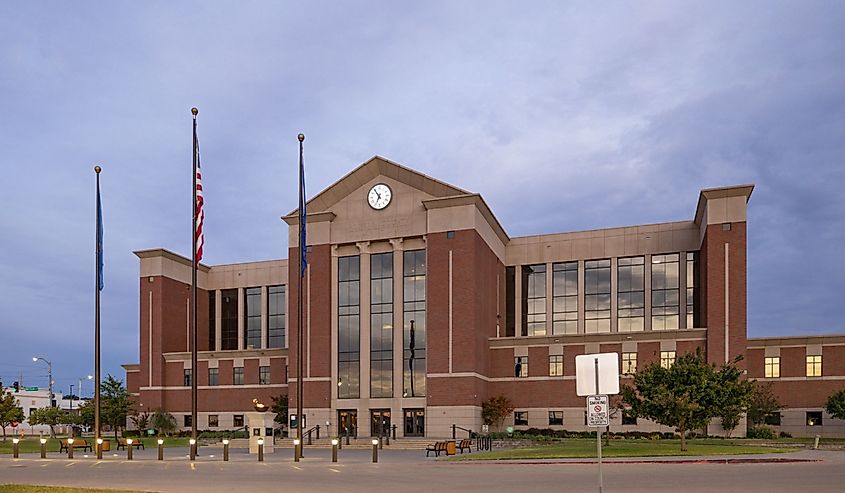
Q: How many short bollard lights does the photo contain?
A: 12